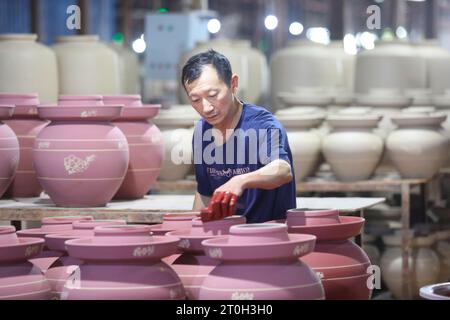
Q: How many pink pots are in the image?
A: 12